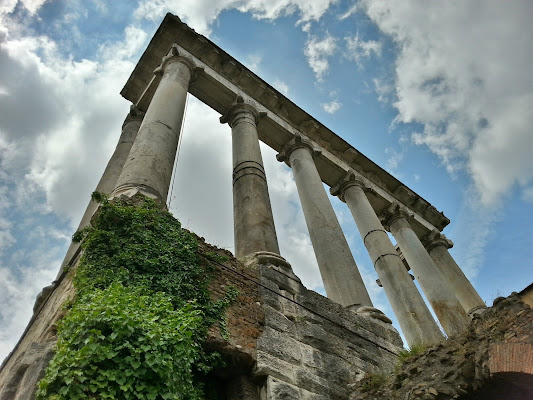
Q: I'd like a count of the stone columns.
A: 7